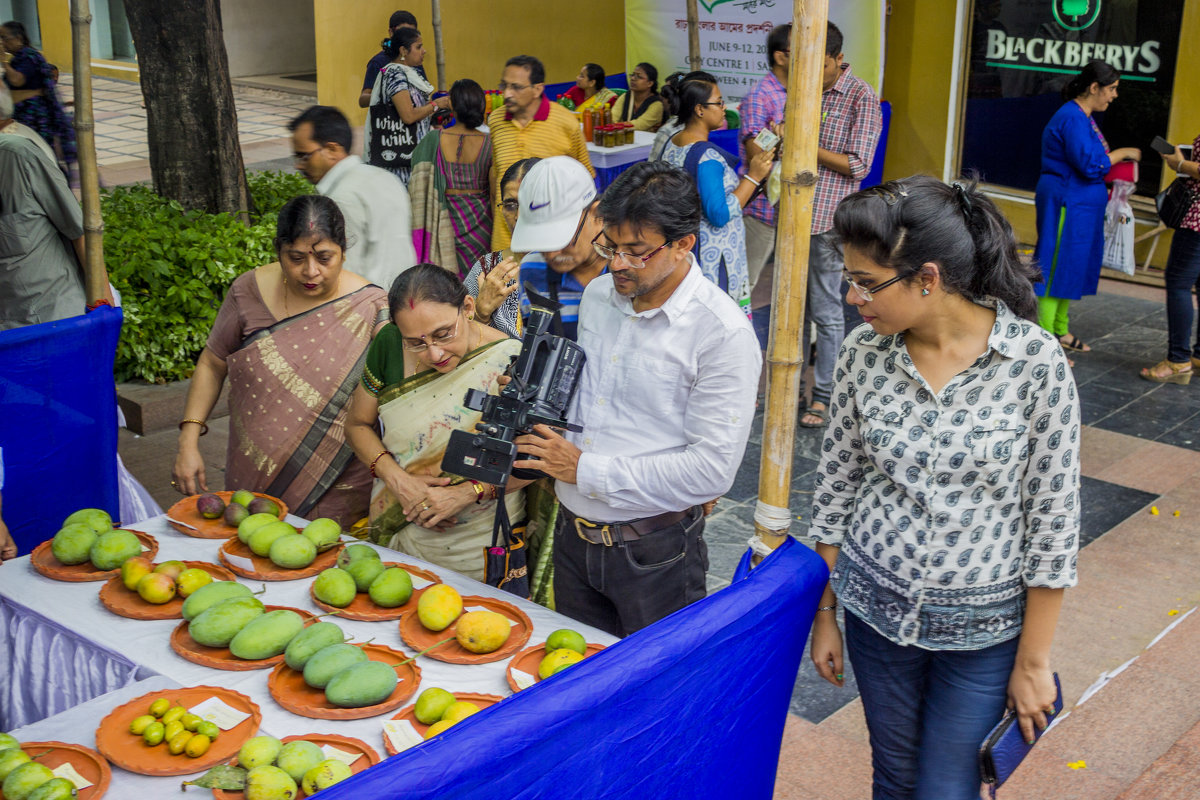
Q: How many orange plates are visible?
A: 13